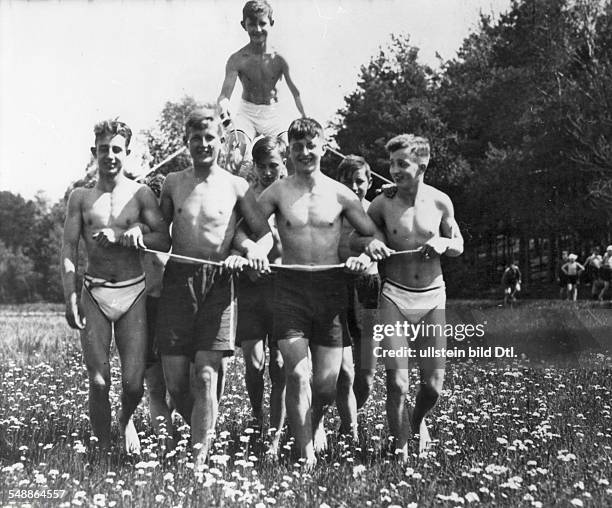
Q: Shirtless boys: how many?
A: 7